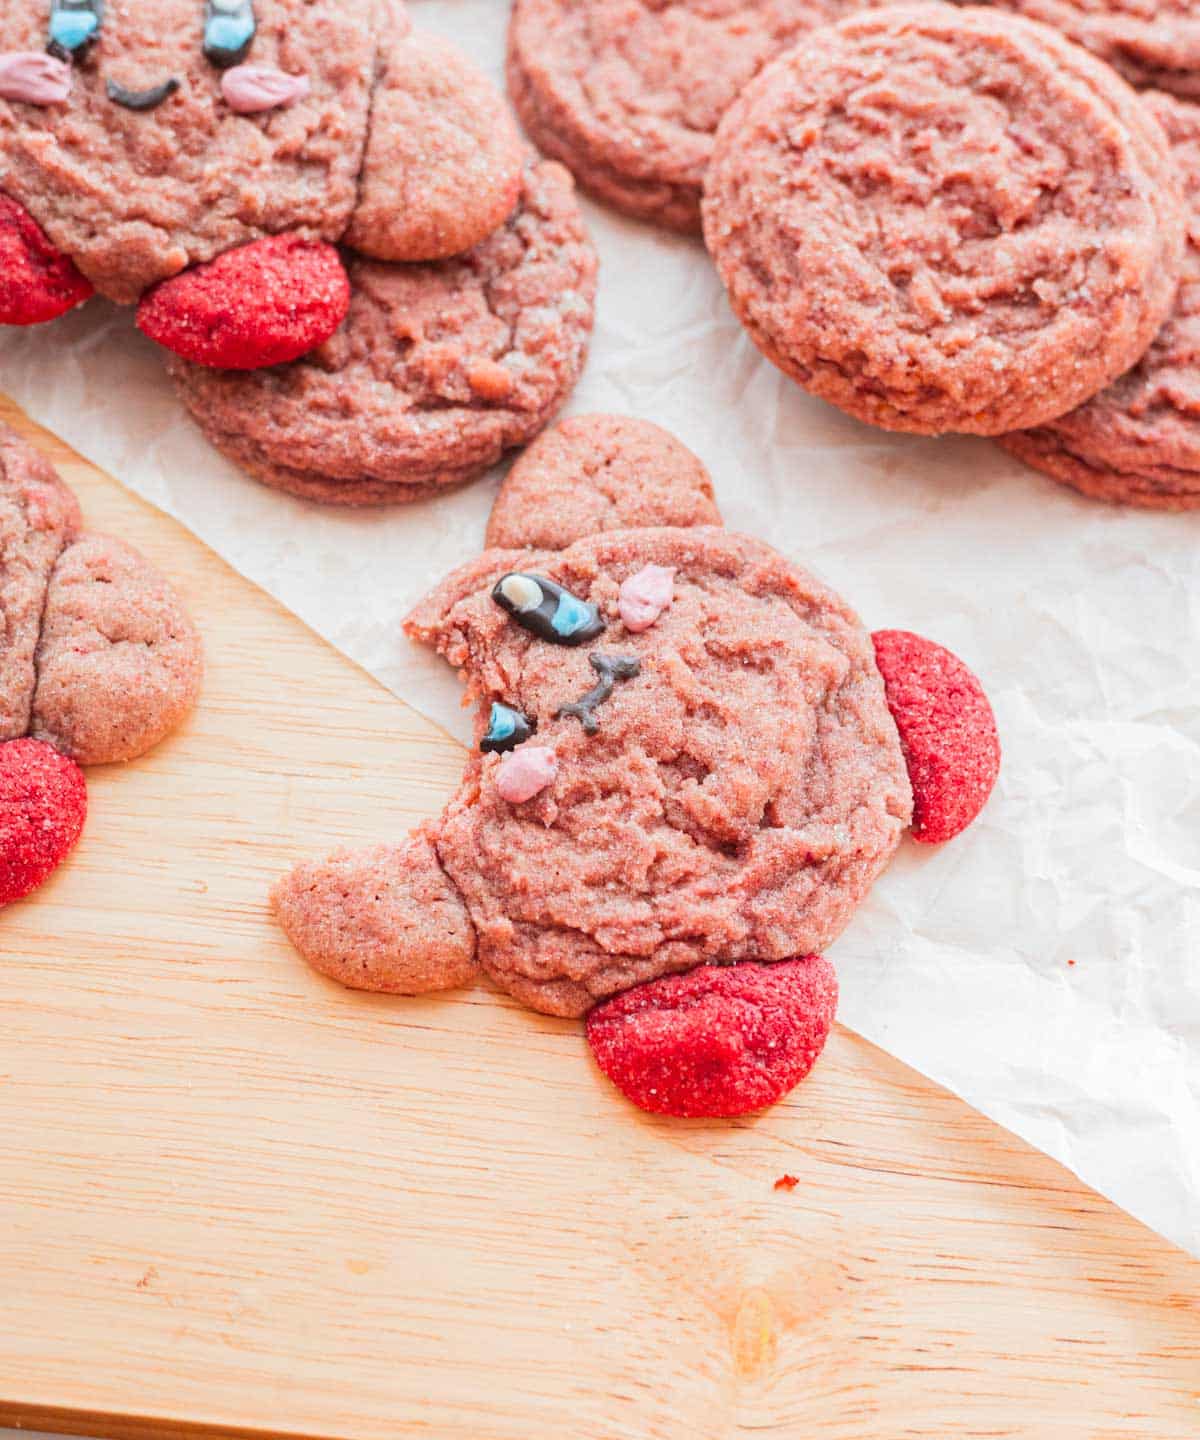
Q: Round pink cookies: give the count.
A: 5